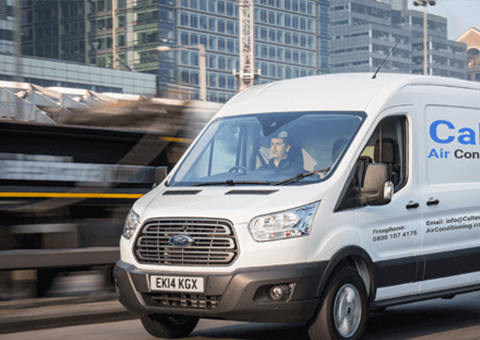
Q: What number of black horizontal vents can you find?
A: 2